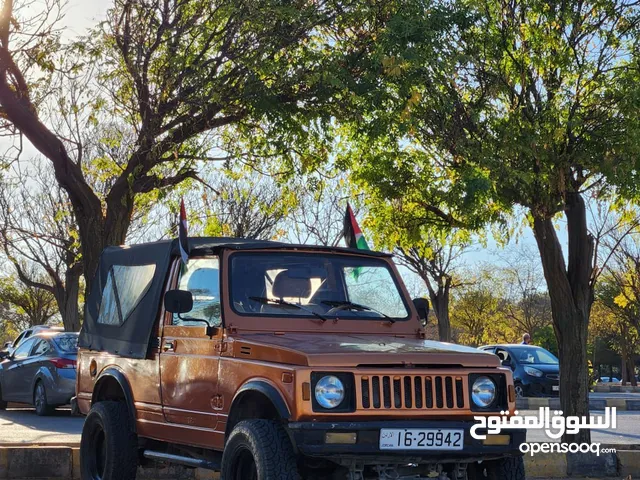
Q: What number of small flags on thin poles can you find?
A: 2